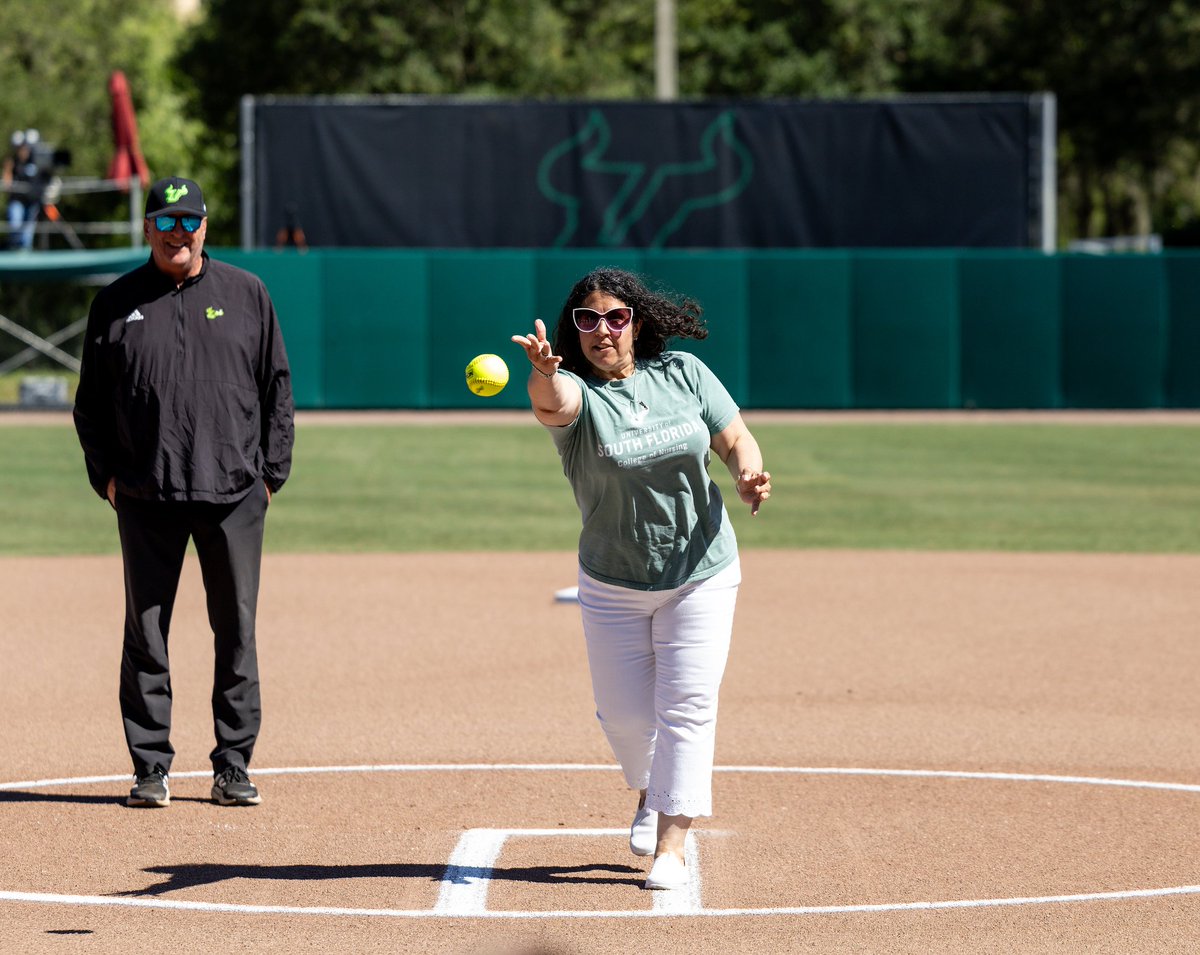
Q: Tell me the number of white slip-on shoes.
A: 2